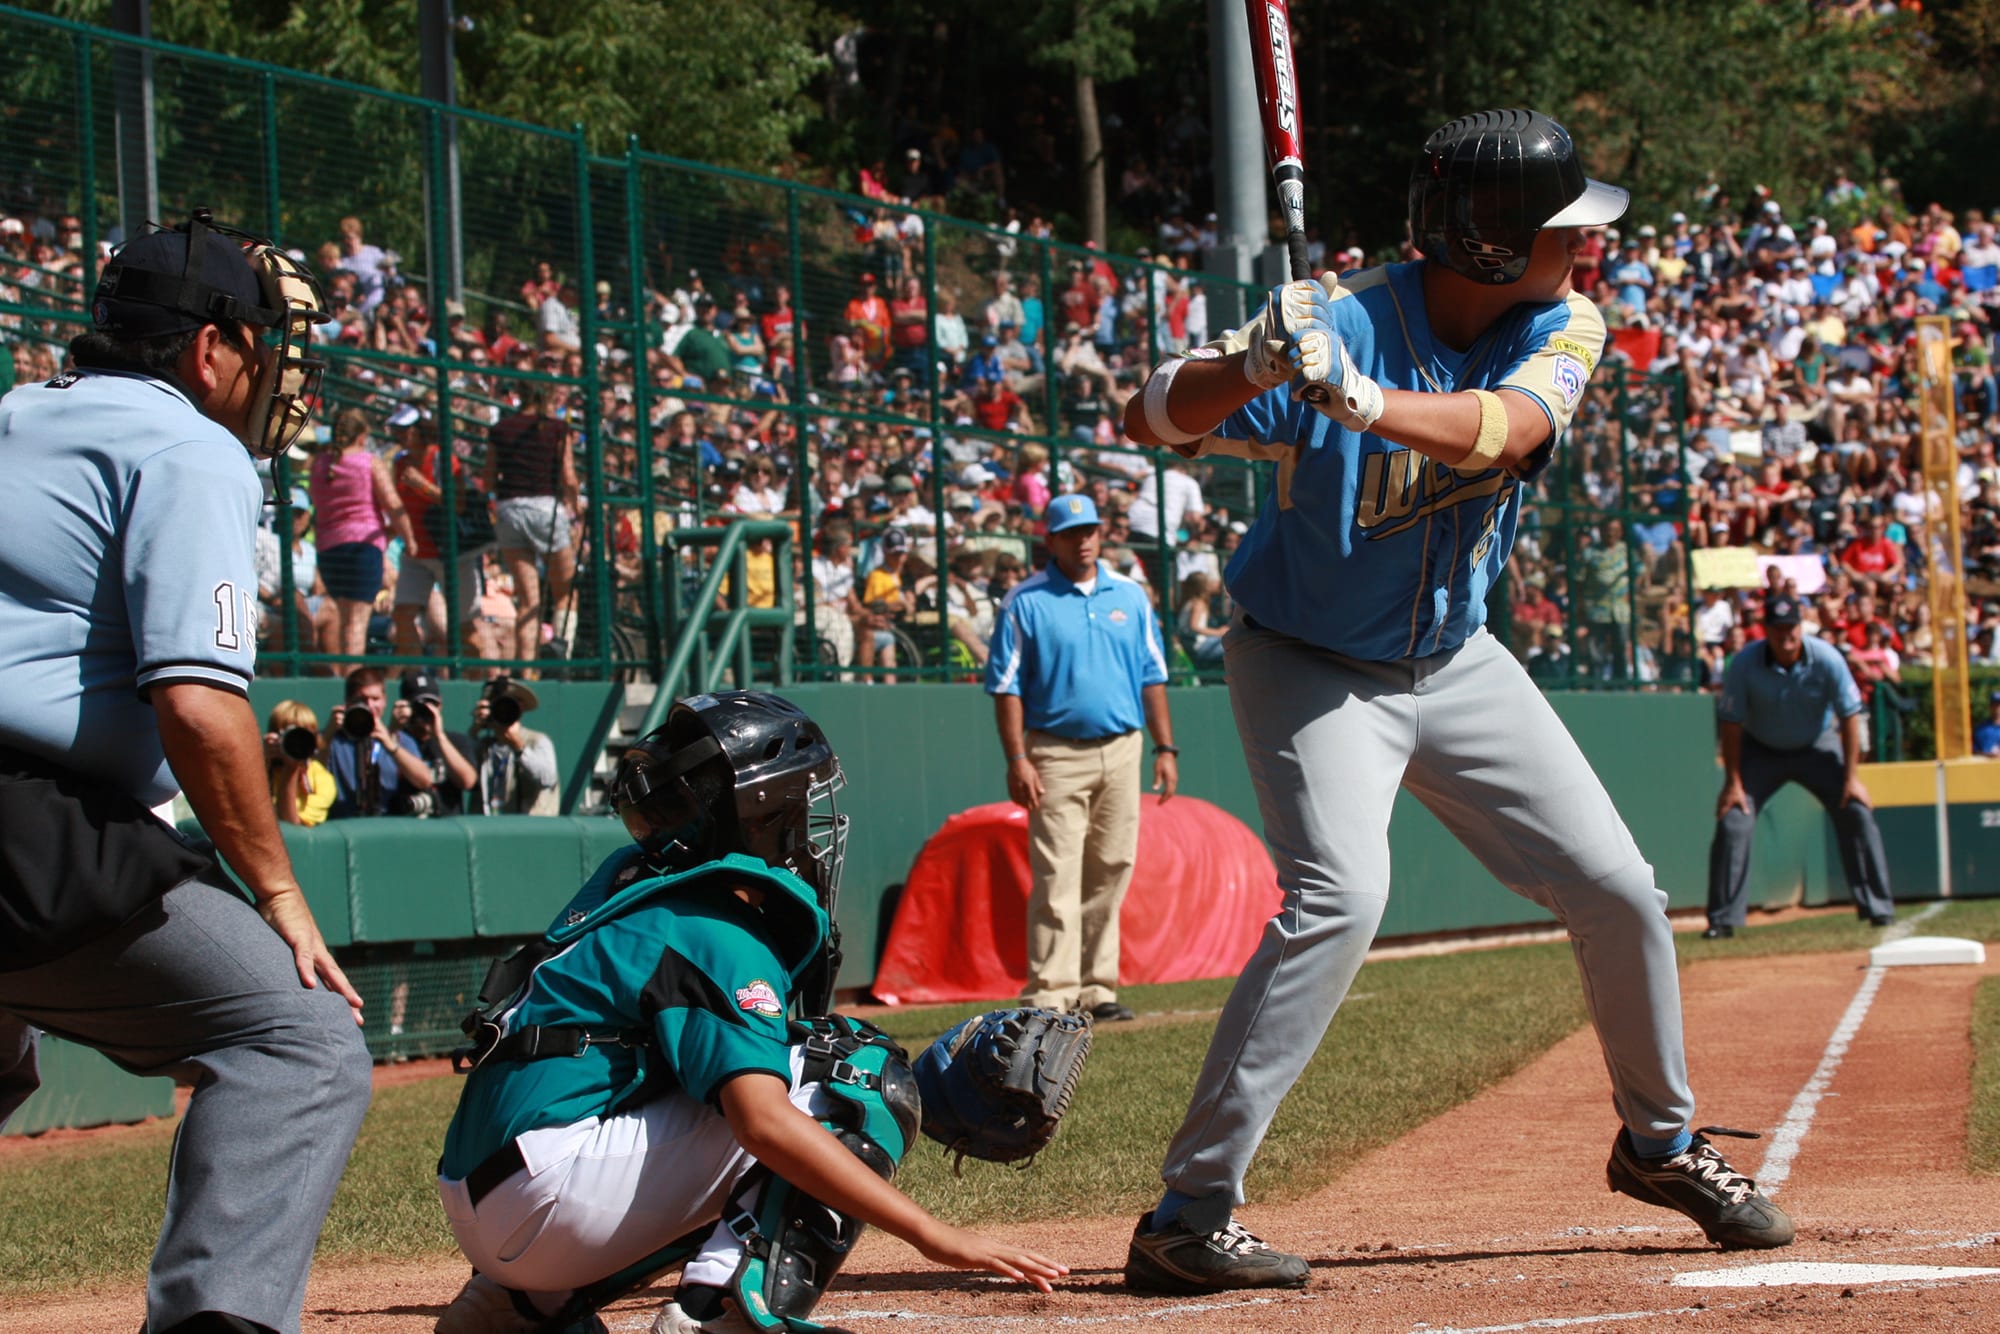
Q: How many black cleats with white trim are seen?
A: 2